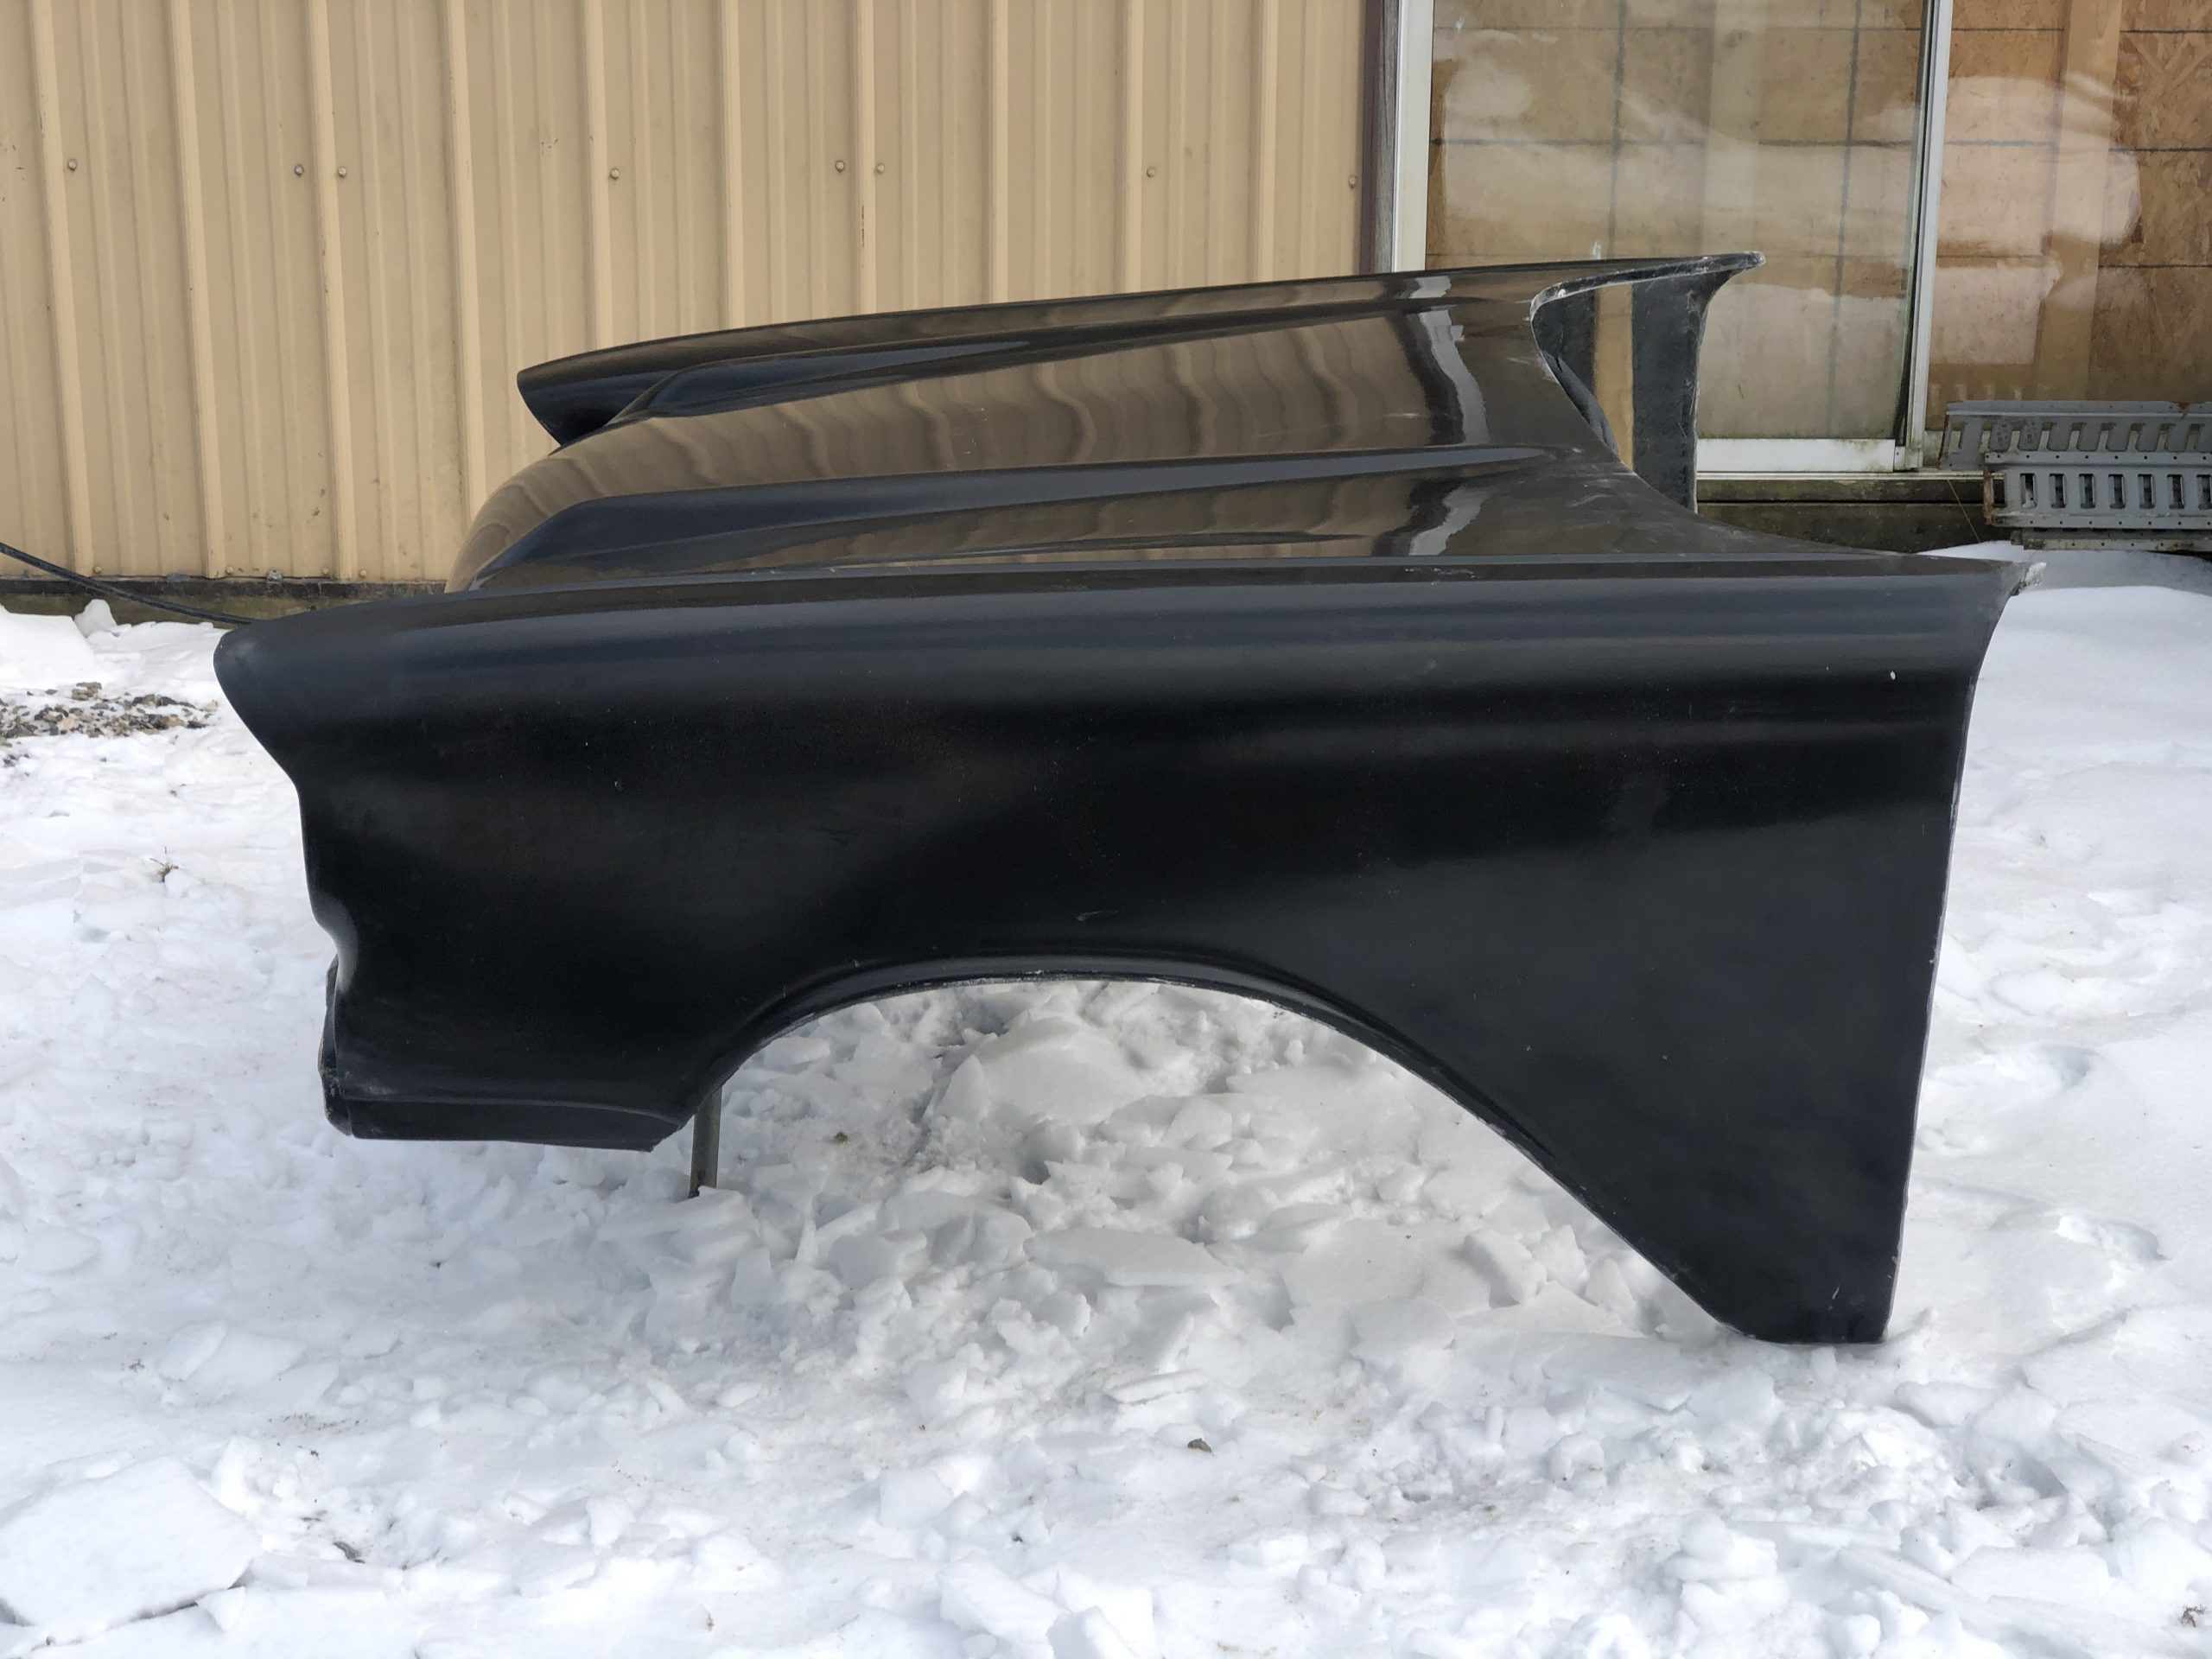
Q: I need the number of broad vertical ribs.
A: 10